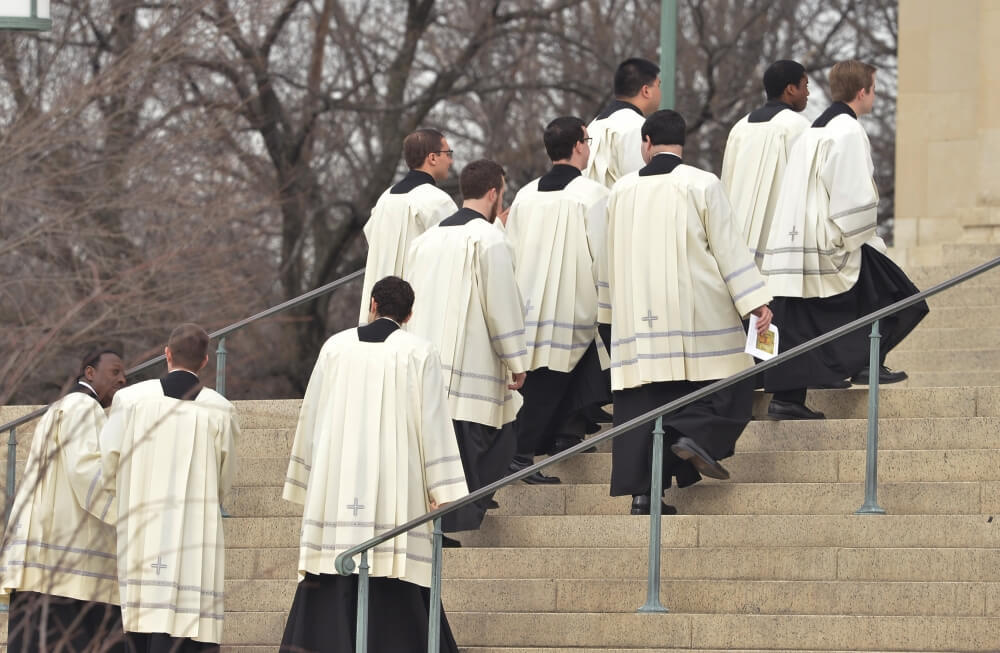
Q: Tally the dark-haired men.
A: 9